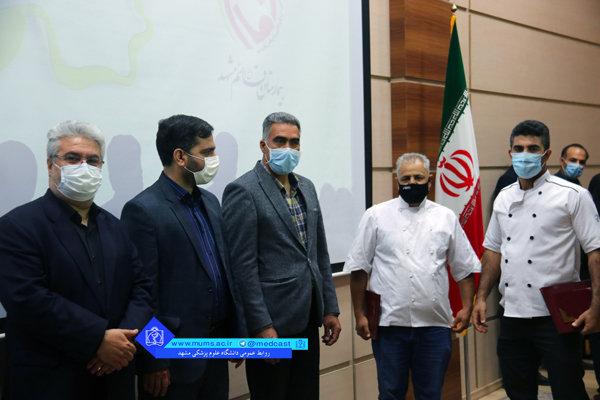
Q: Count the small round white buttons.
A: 9